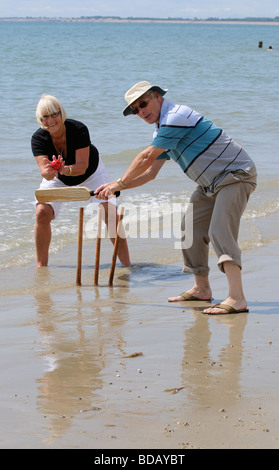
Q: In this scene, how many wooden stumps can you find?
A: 3